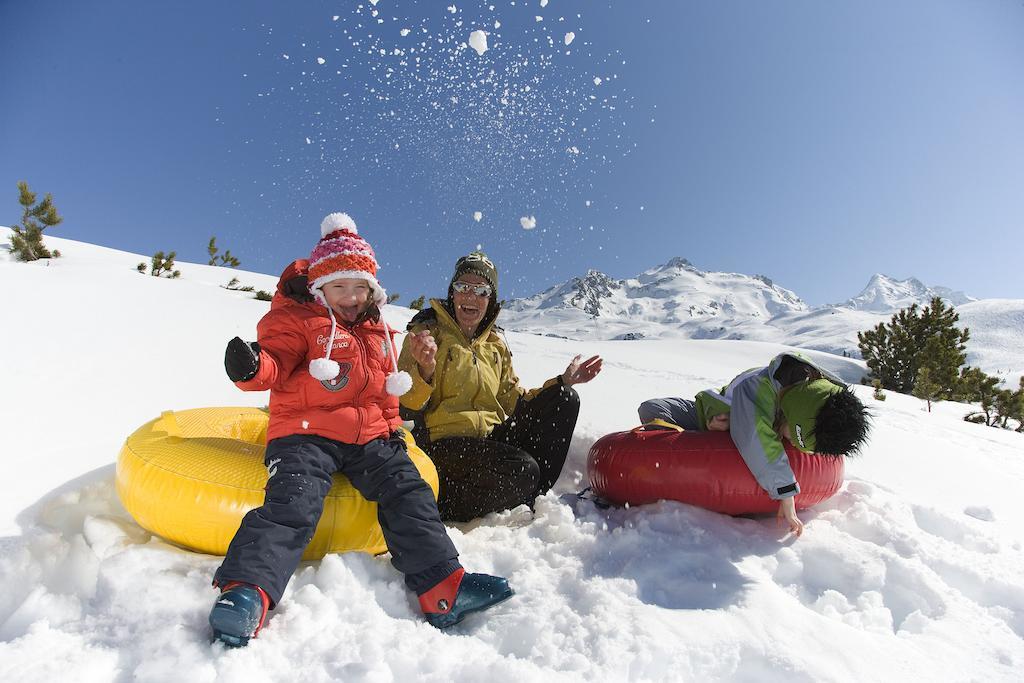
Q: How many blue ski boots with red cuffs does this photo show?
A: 2